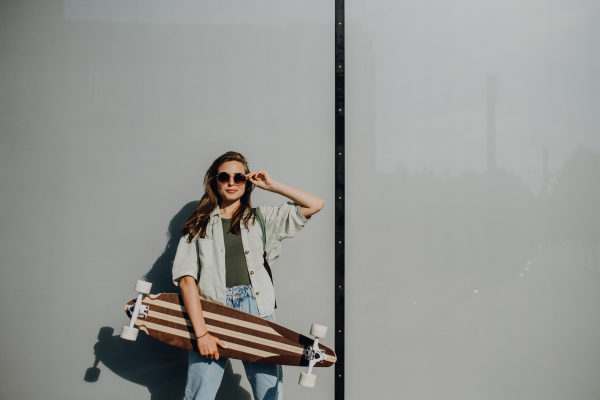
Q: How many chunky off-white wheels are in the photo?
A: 4